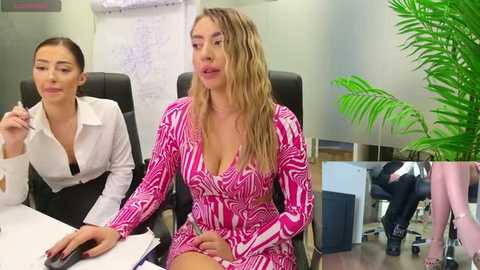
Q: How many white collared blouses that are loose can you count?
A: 1